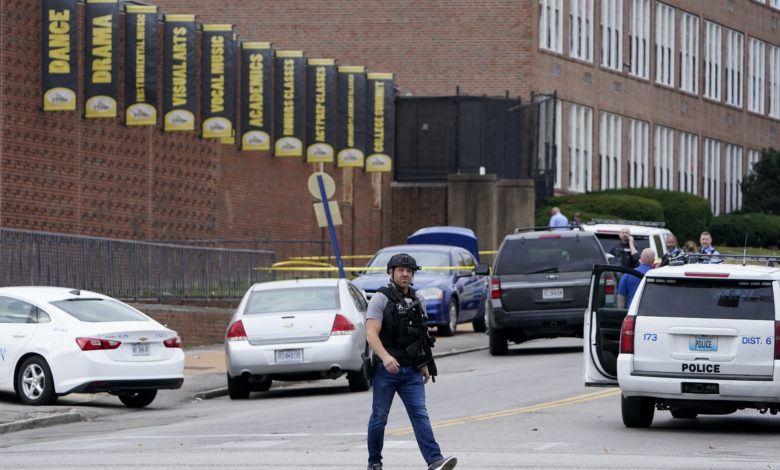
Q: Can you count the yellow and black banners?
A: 10